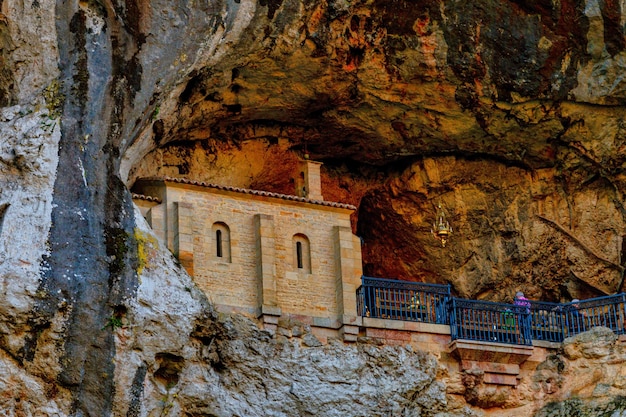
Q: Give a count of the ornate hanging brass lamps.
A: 1